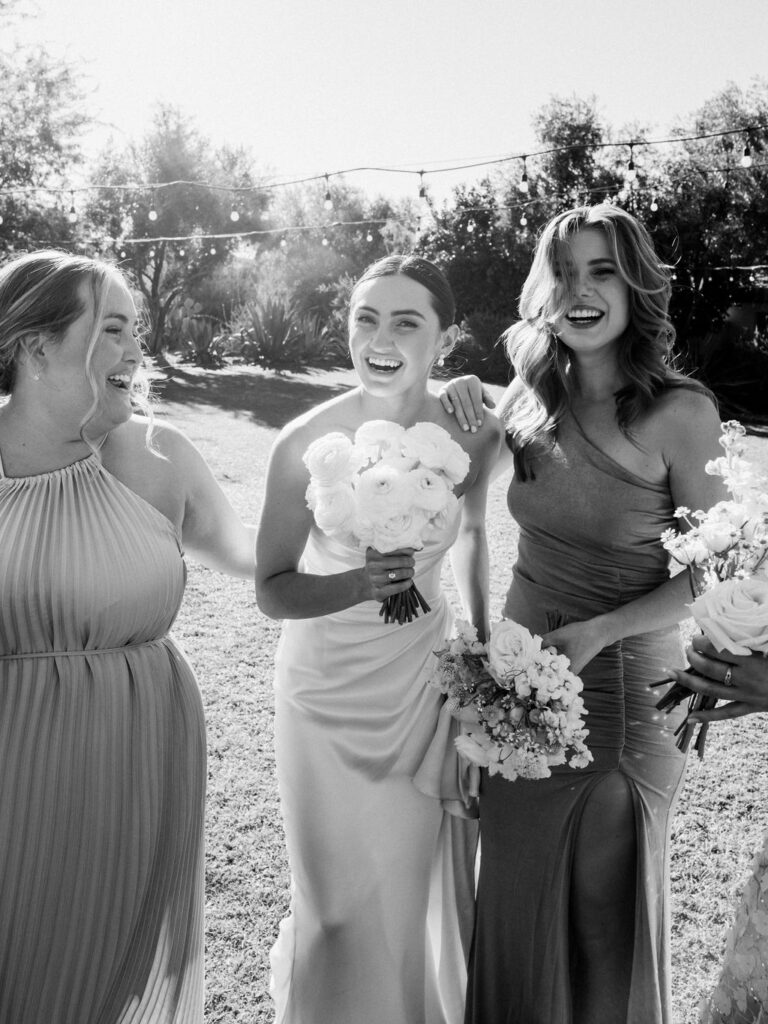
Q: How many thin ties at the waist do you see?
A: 1